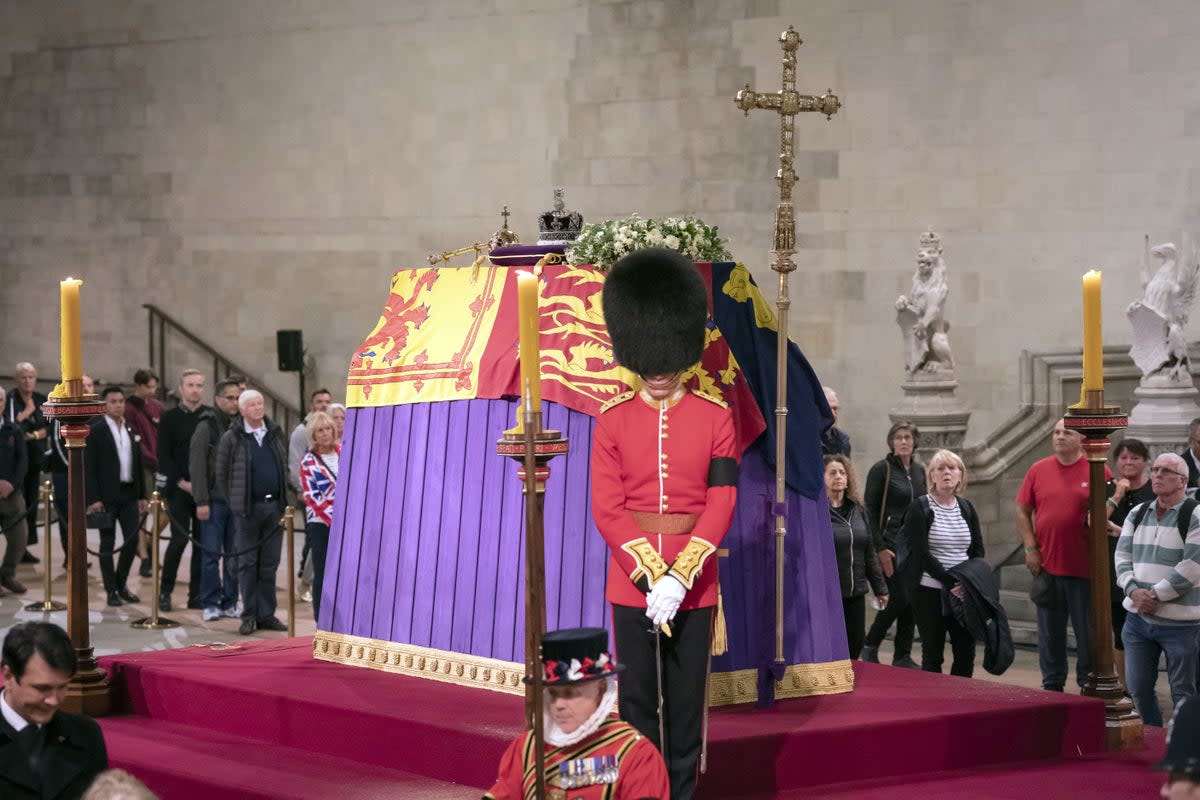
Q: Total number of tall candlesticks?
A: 3